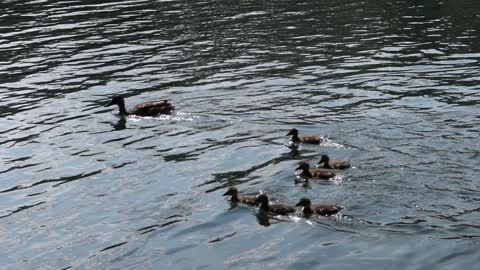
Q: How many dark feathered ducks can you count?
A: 7